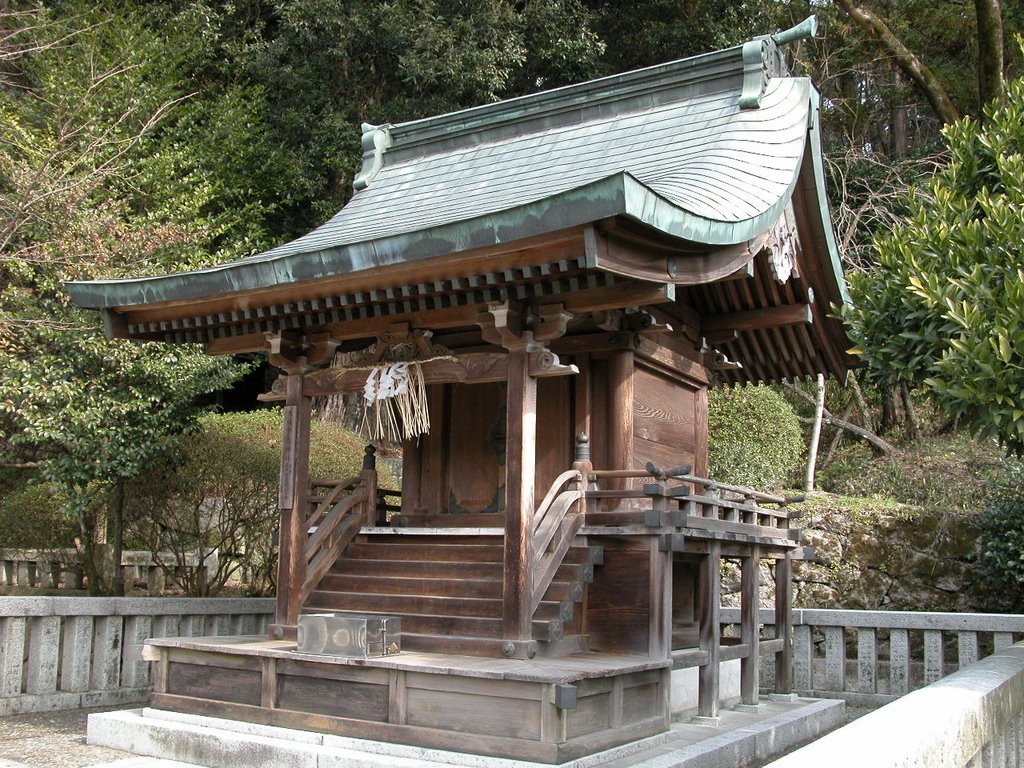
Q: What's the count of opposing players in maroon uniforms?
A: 0